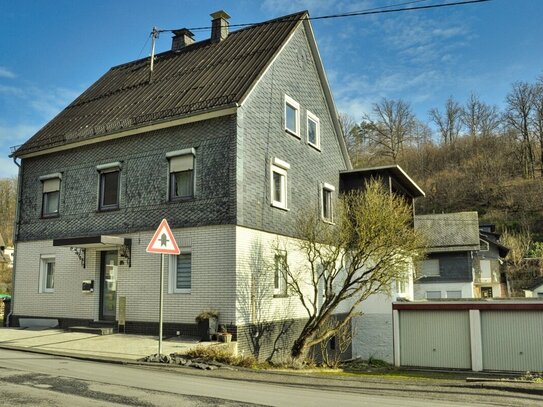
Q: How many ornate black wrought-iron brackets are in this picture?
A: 2